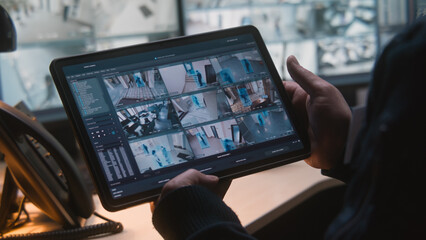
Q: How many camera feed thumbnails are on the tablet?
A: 9